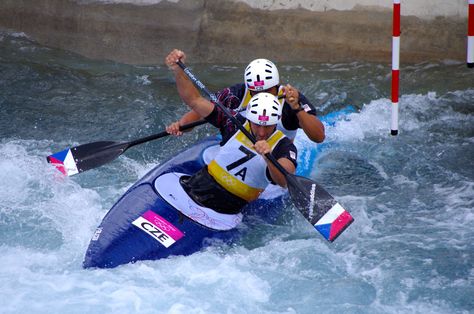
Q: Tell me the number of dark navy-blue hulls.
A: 1